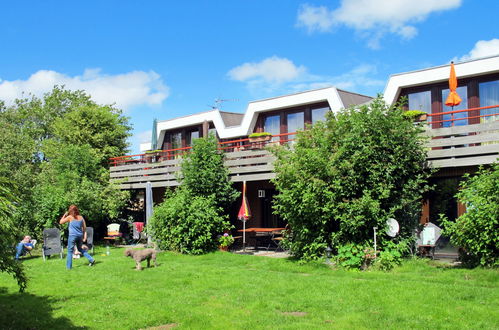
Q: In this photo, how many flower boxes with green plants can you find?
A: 3